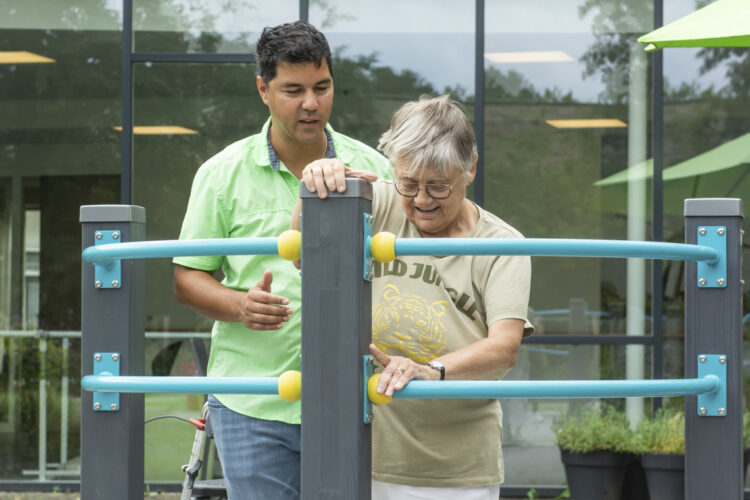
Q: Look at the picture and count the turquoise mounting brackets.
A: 6